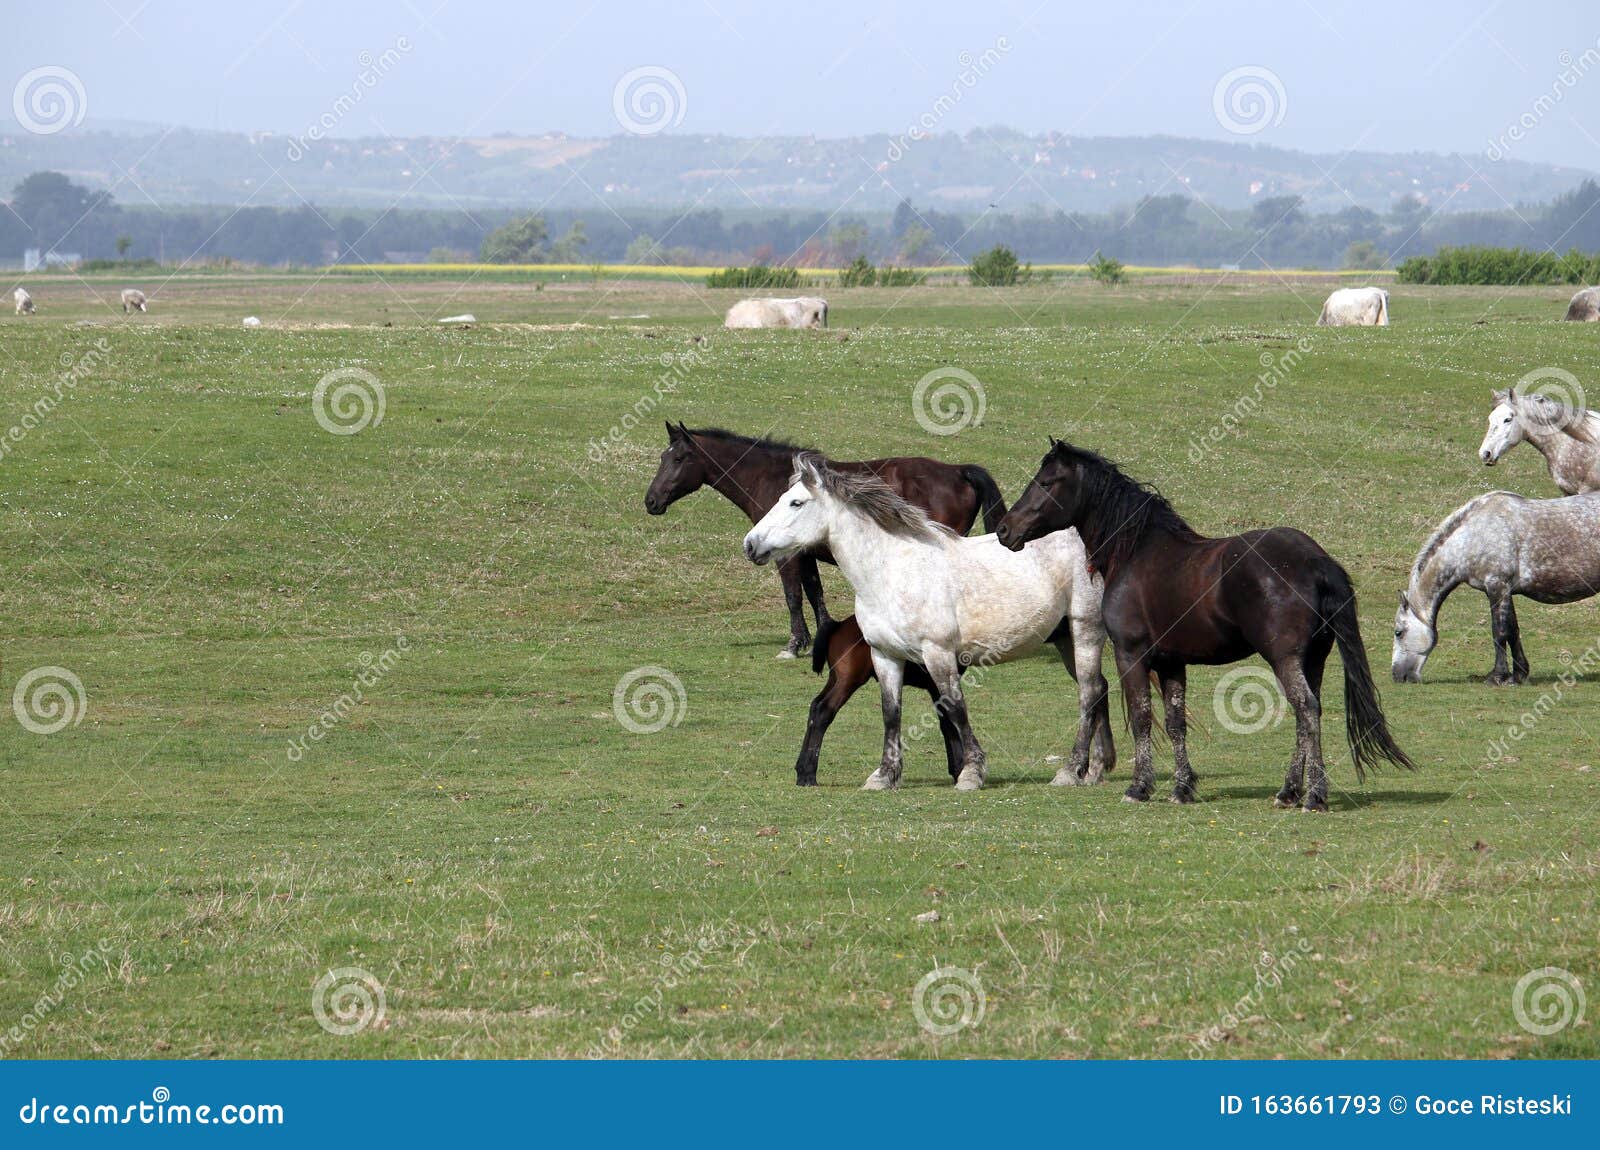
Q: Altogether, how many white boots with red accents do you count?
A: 0